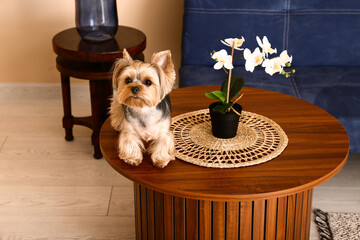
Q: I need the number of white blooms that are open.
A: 6